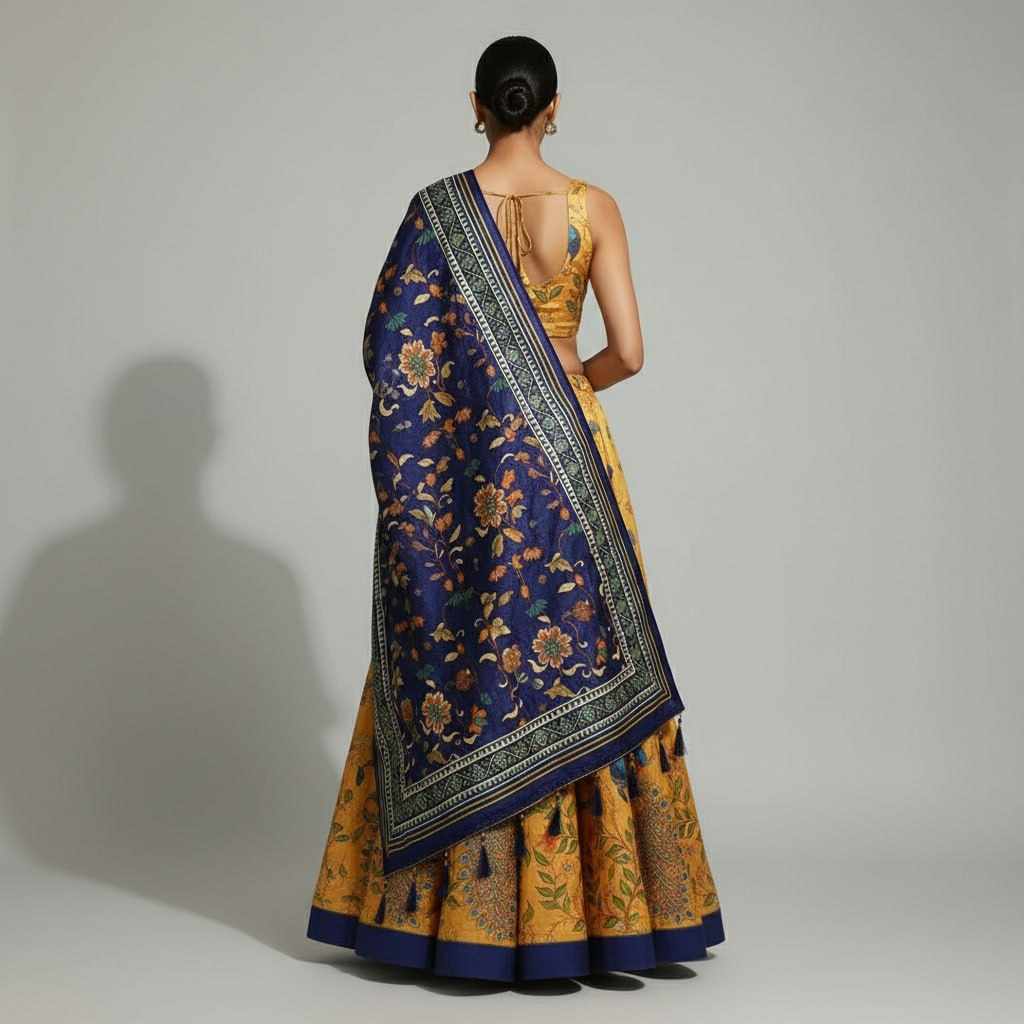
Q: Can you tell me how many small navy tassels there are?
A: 10